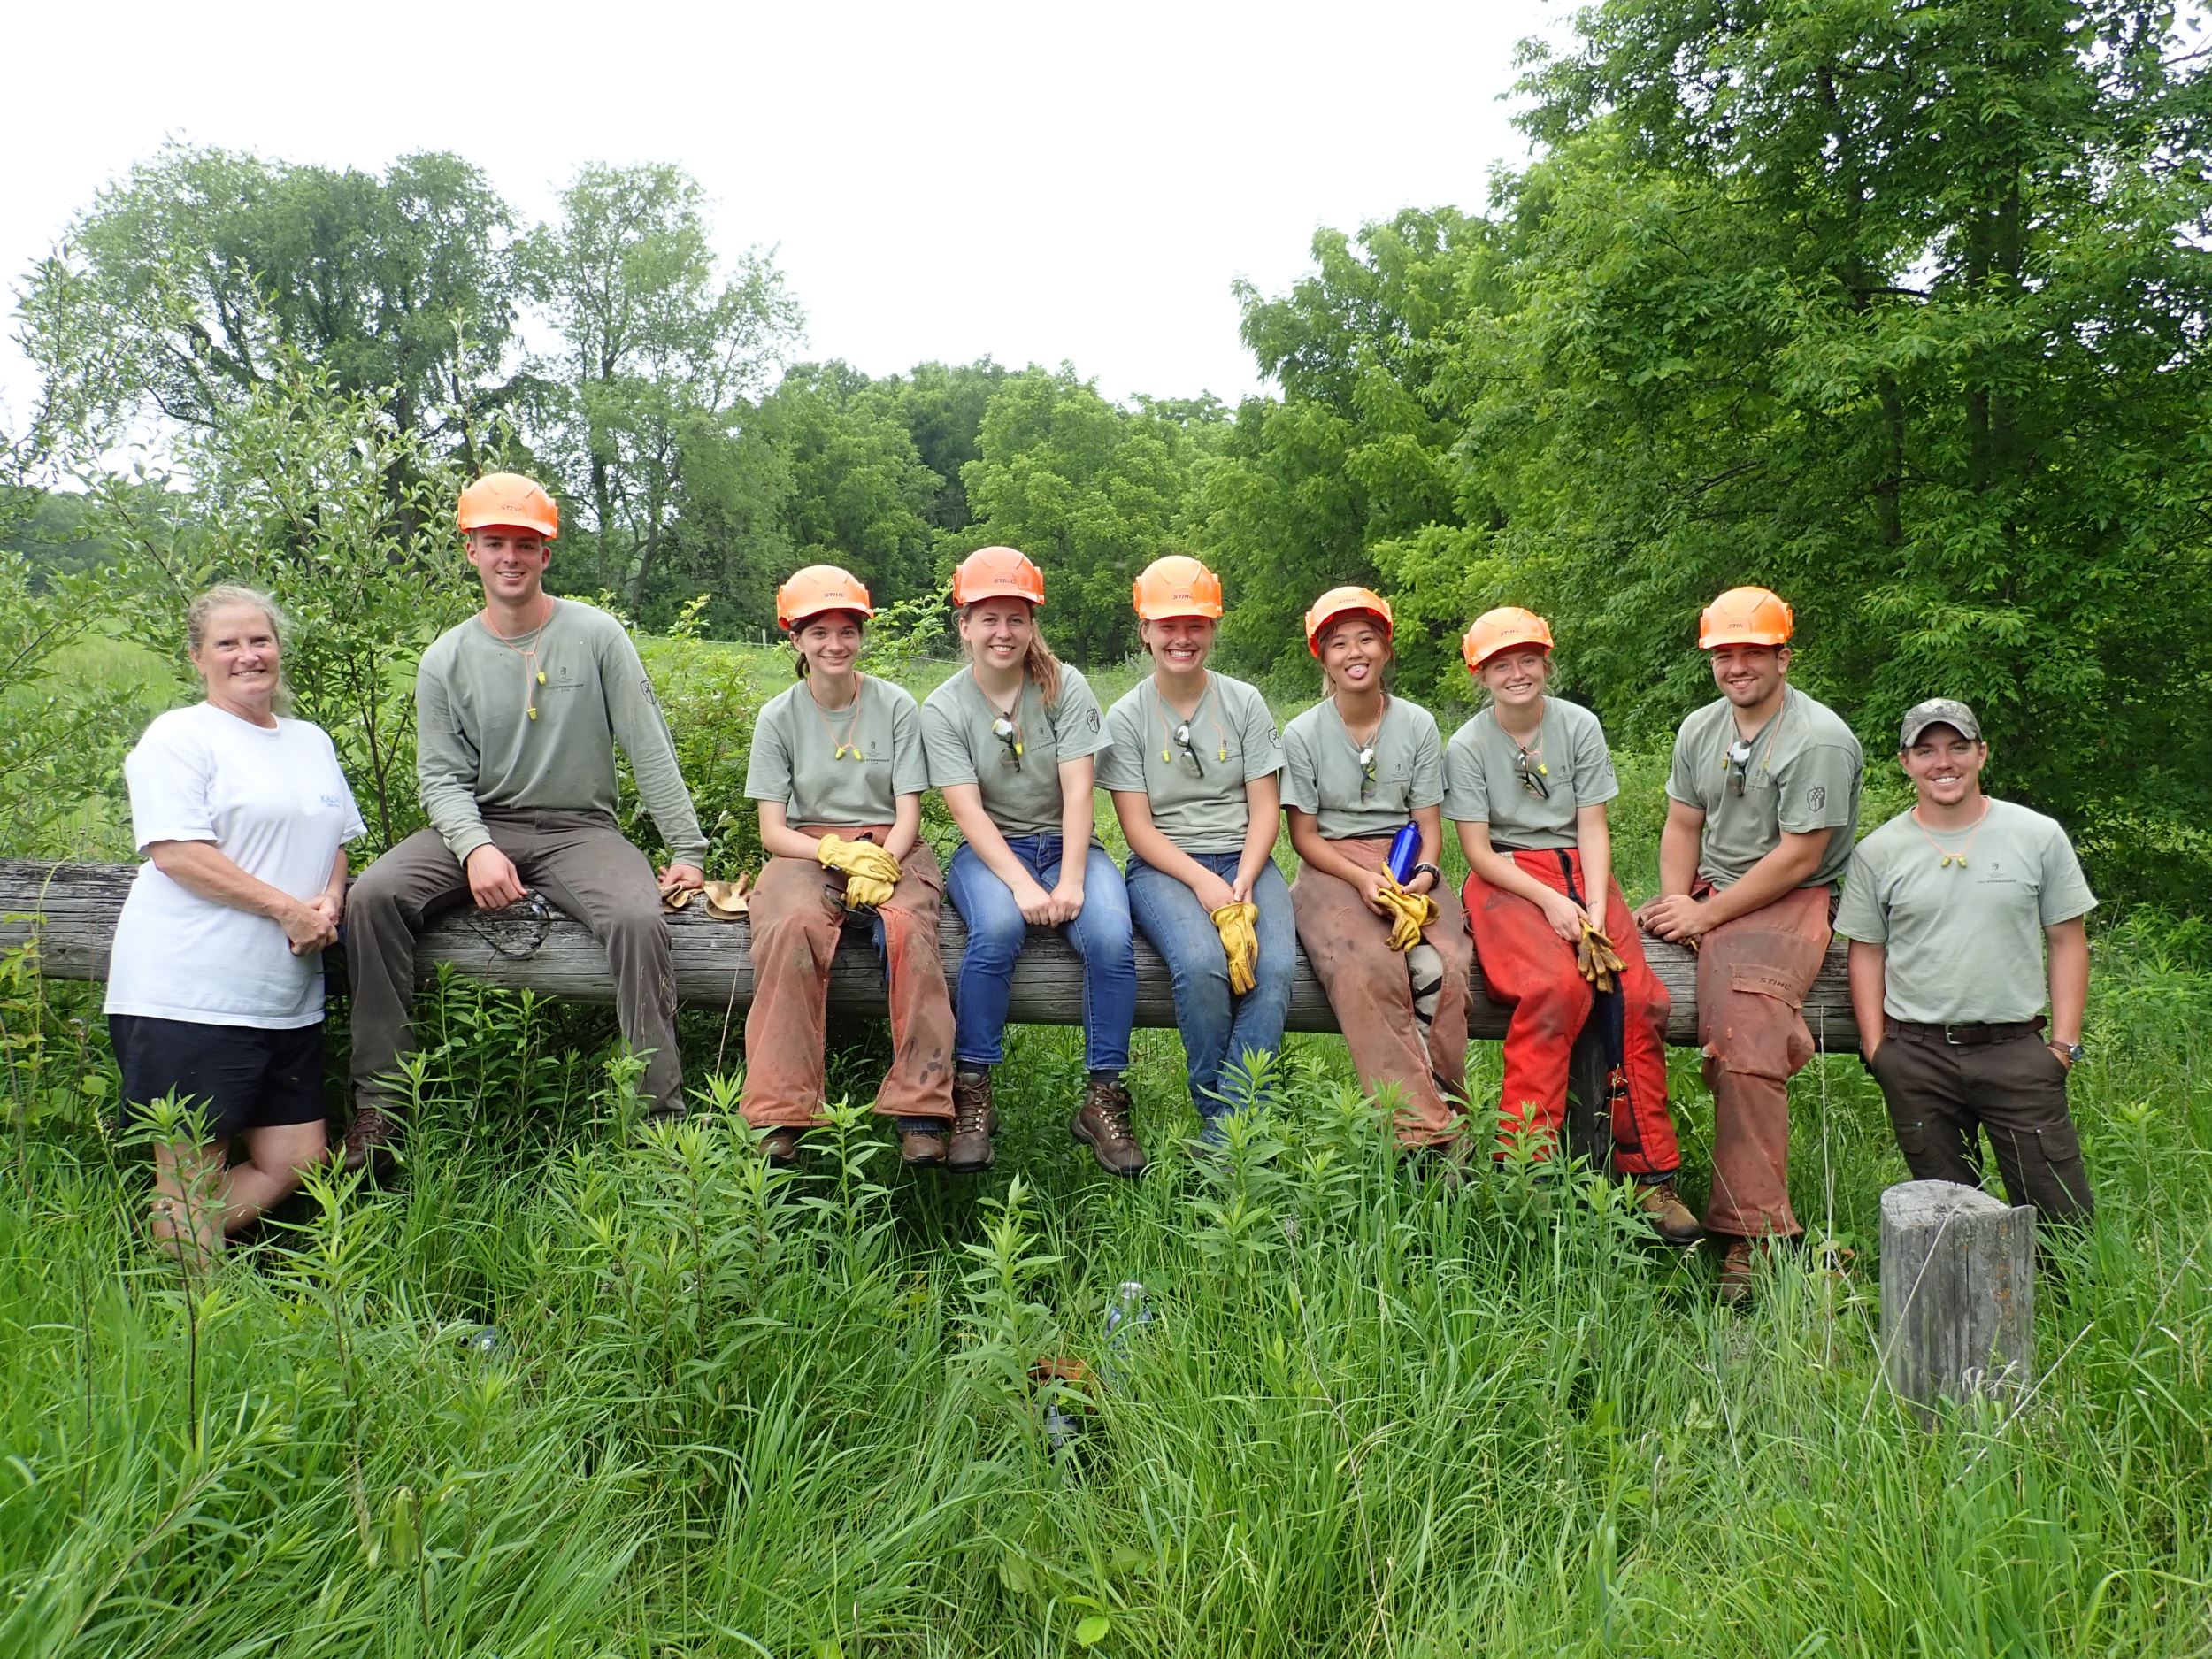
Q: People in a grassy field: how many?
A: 9